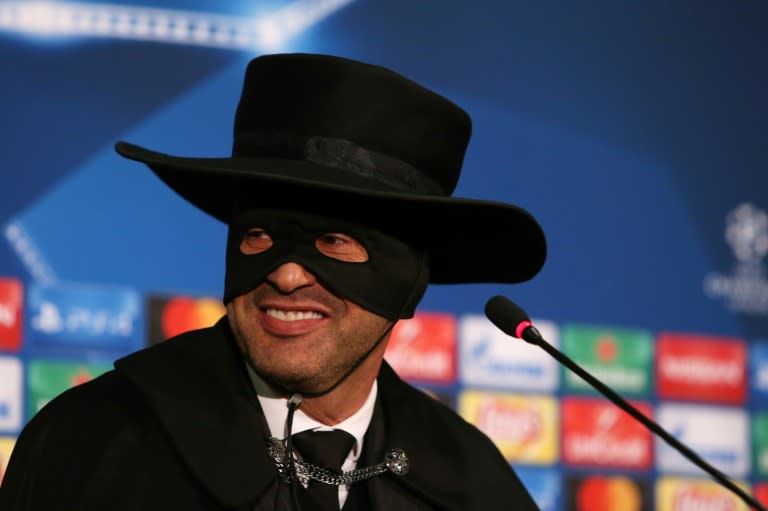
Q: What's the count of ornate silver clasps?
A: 2